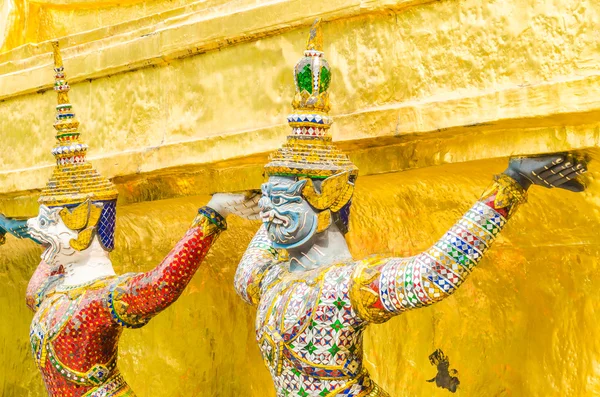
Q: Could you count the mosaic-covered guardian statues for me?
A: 2